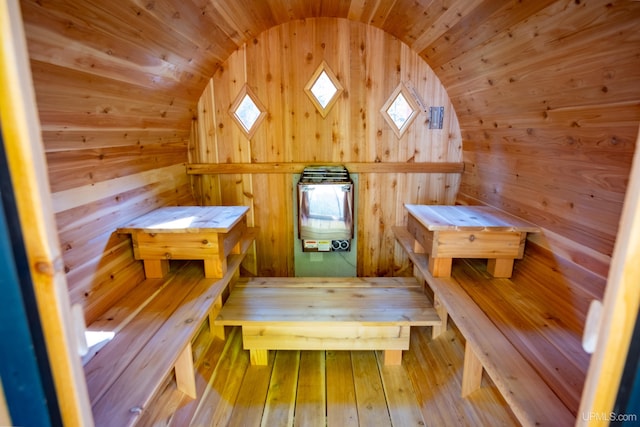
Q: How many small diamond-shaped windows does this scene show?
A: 3